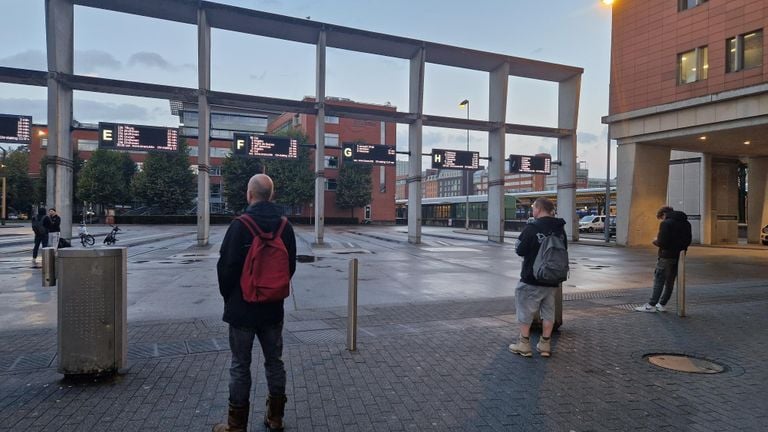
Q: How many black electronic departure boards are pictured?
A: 6